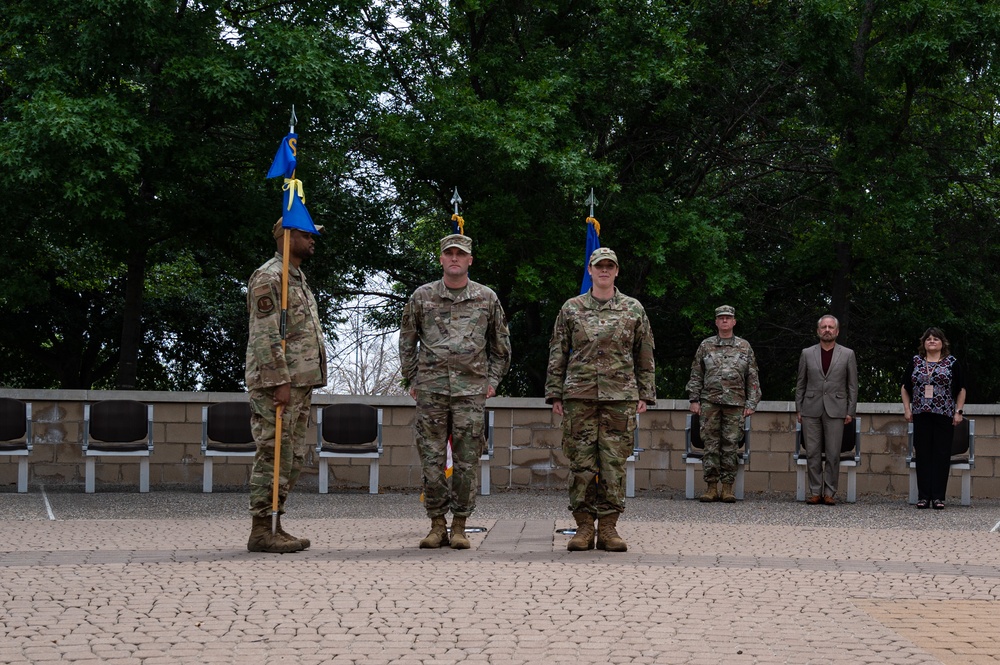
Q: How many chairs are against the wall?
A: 9